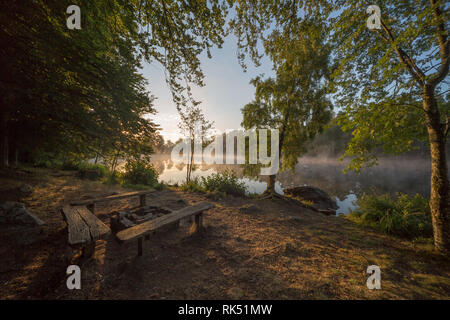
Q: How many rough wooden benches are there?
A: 3